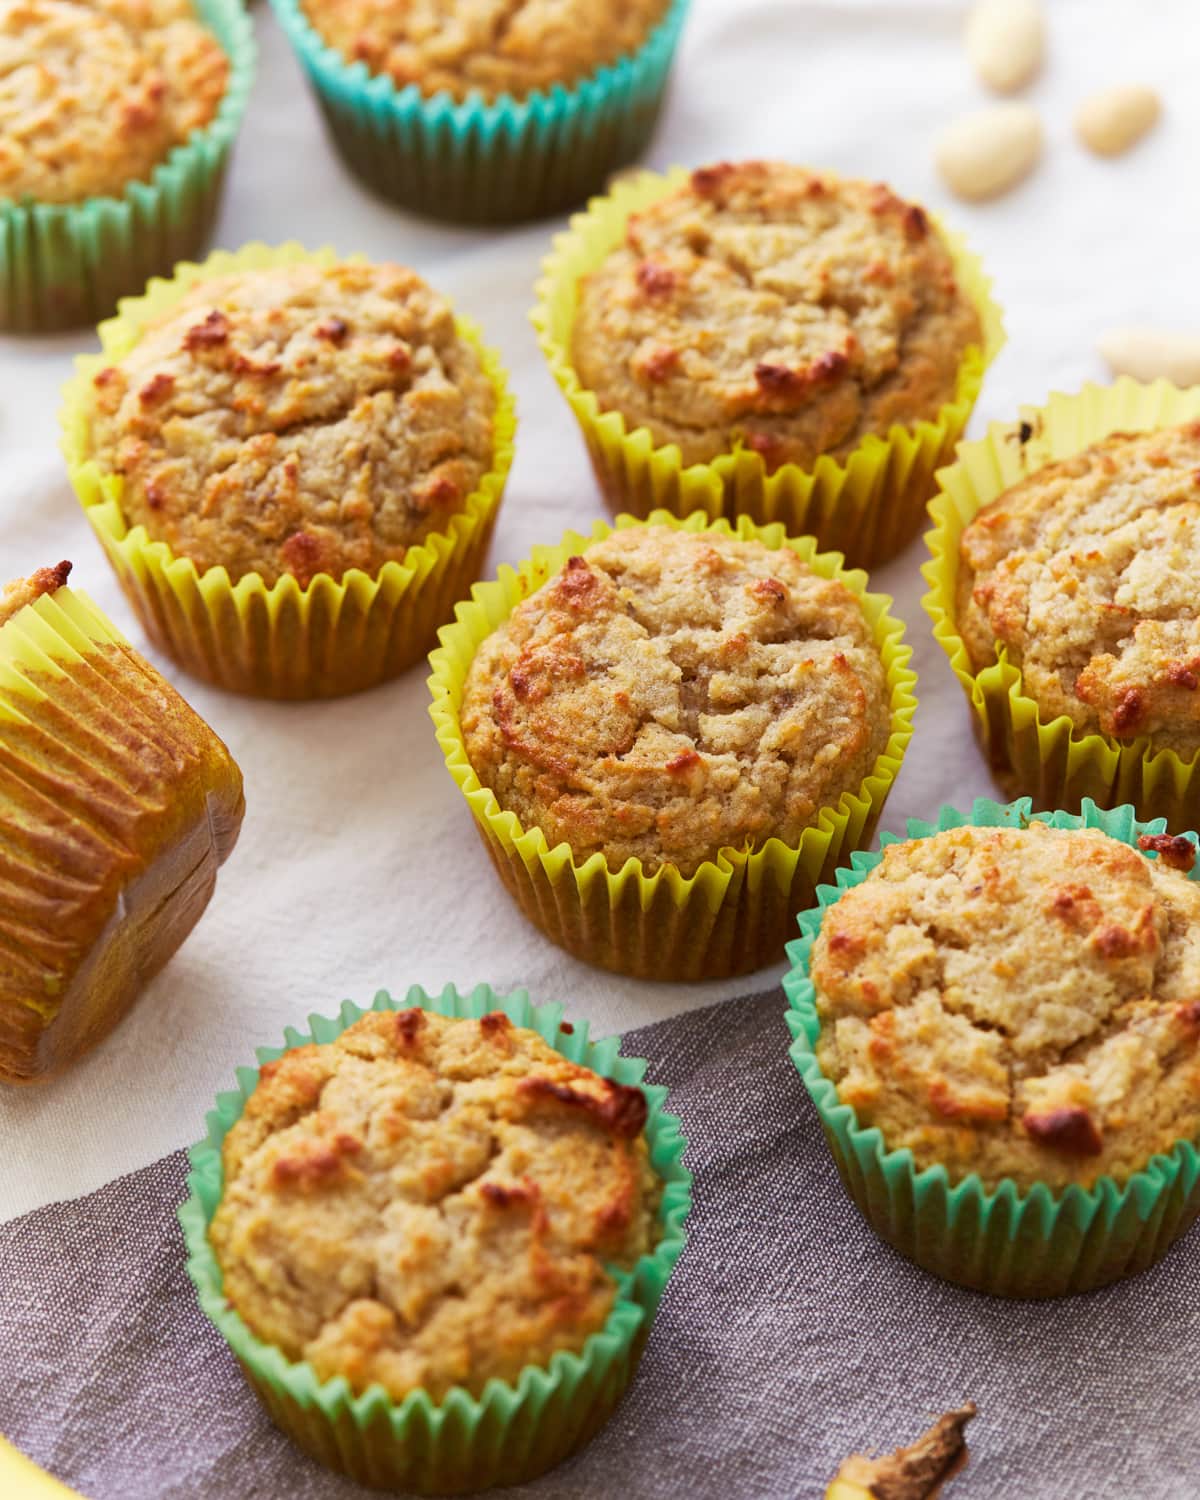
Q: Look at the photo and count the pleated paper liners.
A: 9